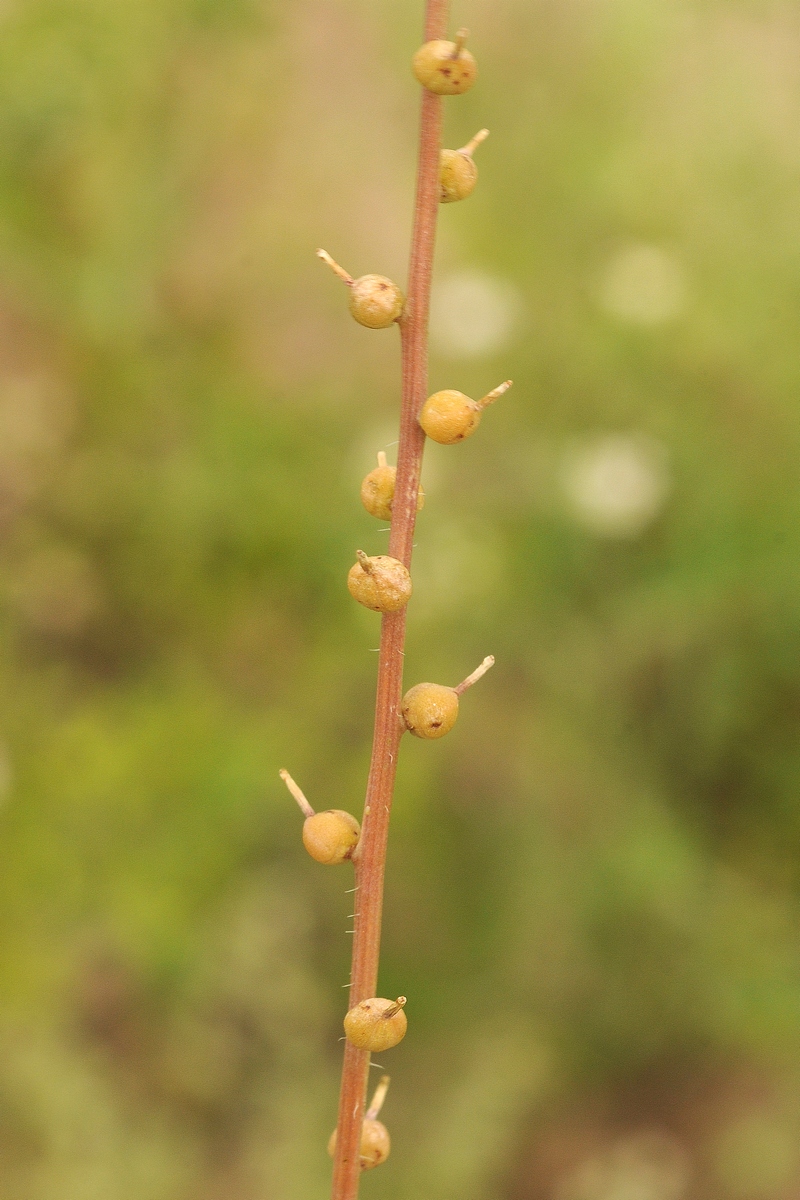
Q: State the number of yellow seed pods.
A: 10